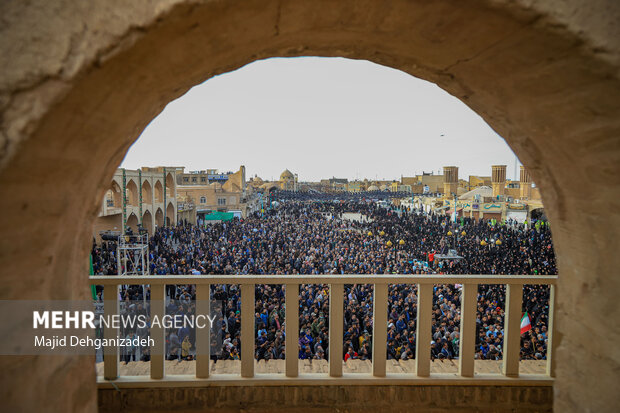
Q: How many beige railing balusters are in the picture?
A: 11